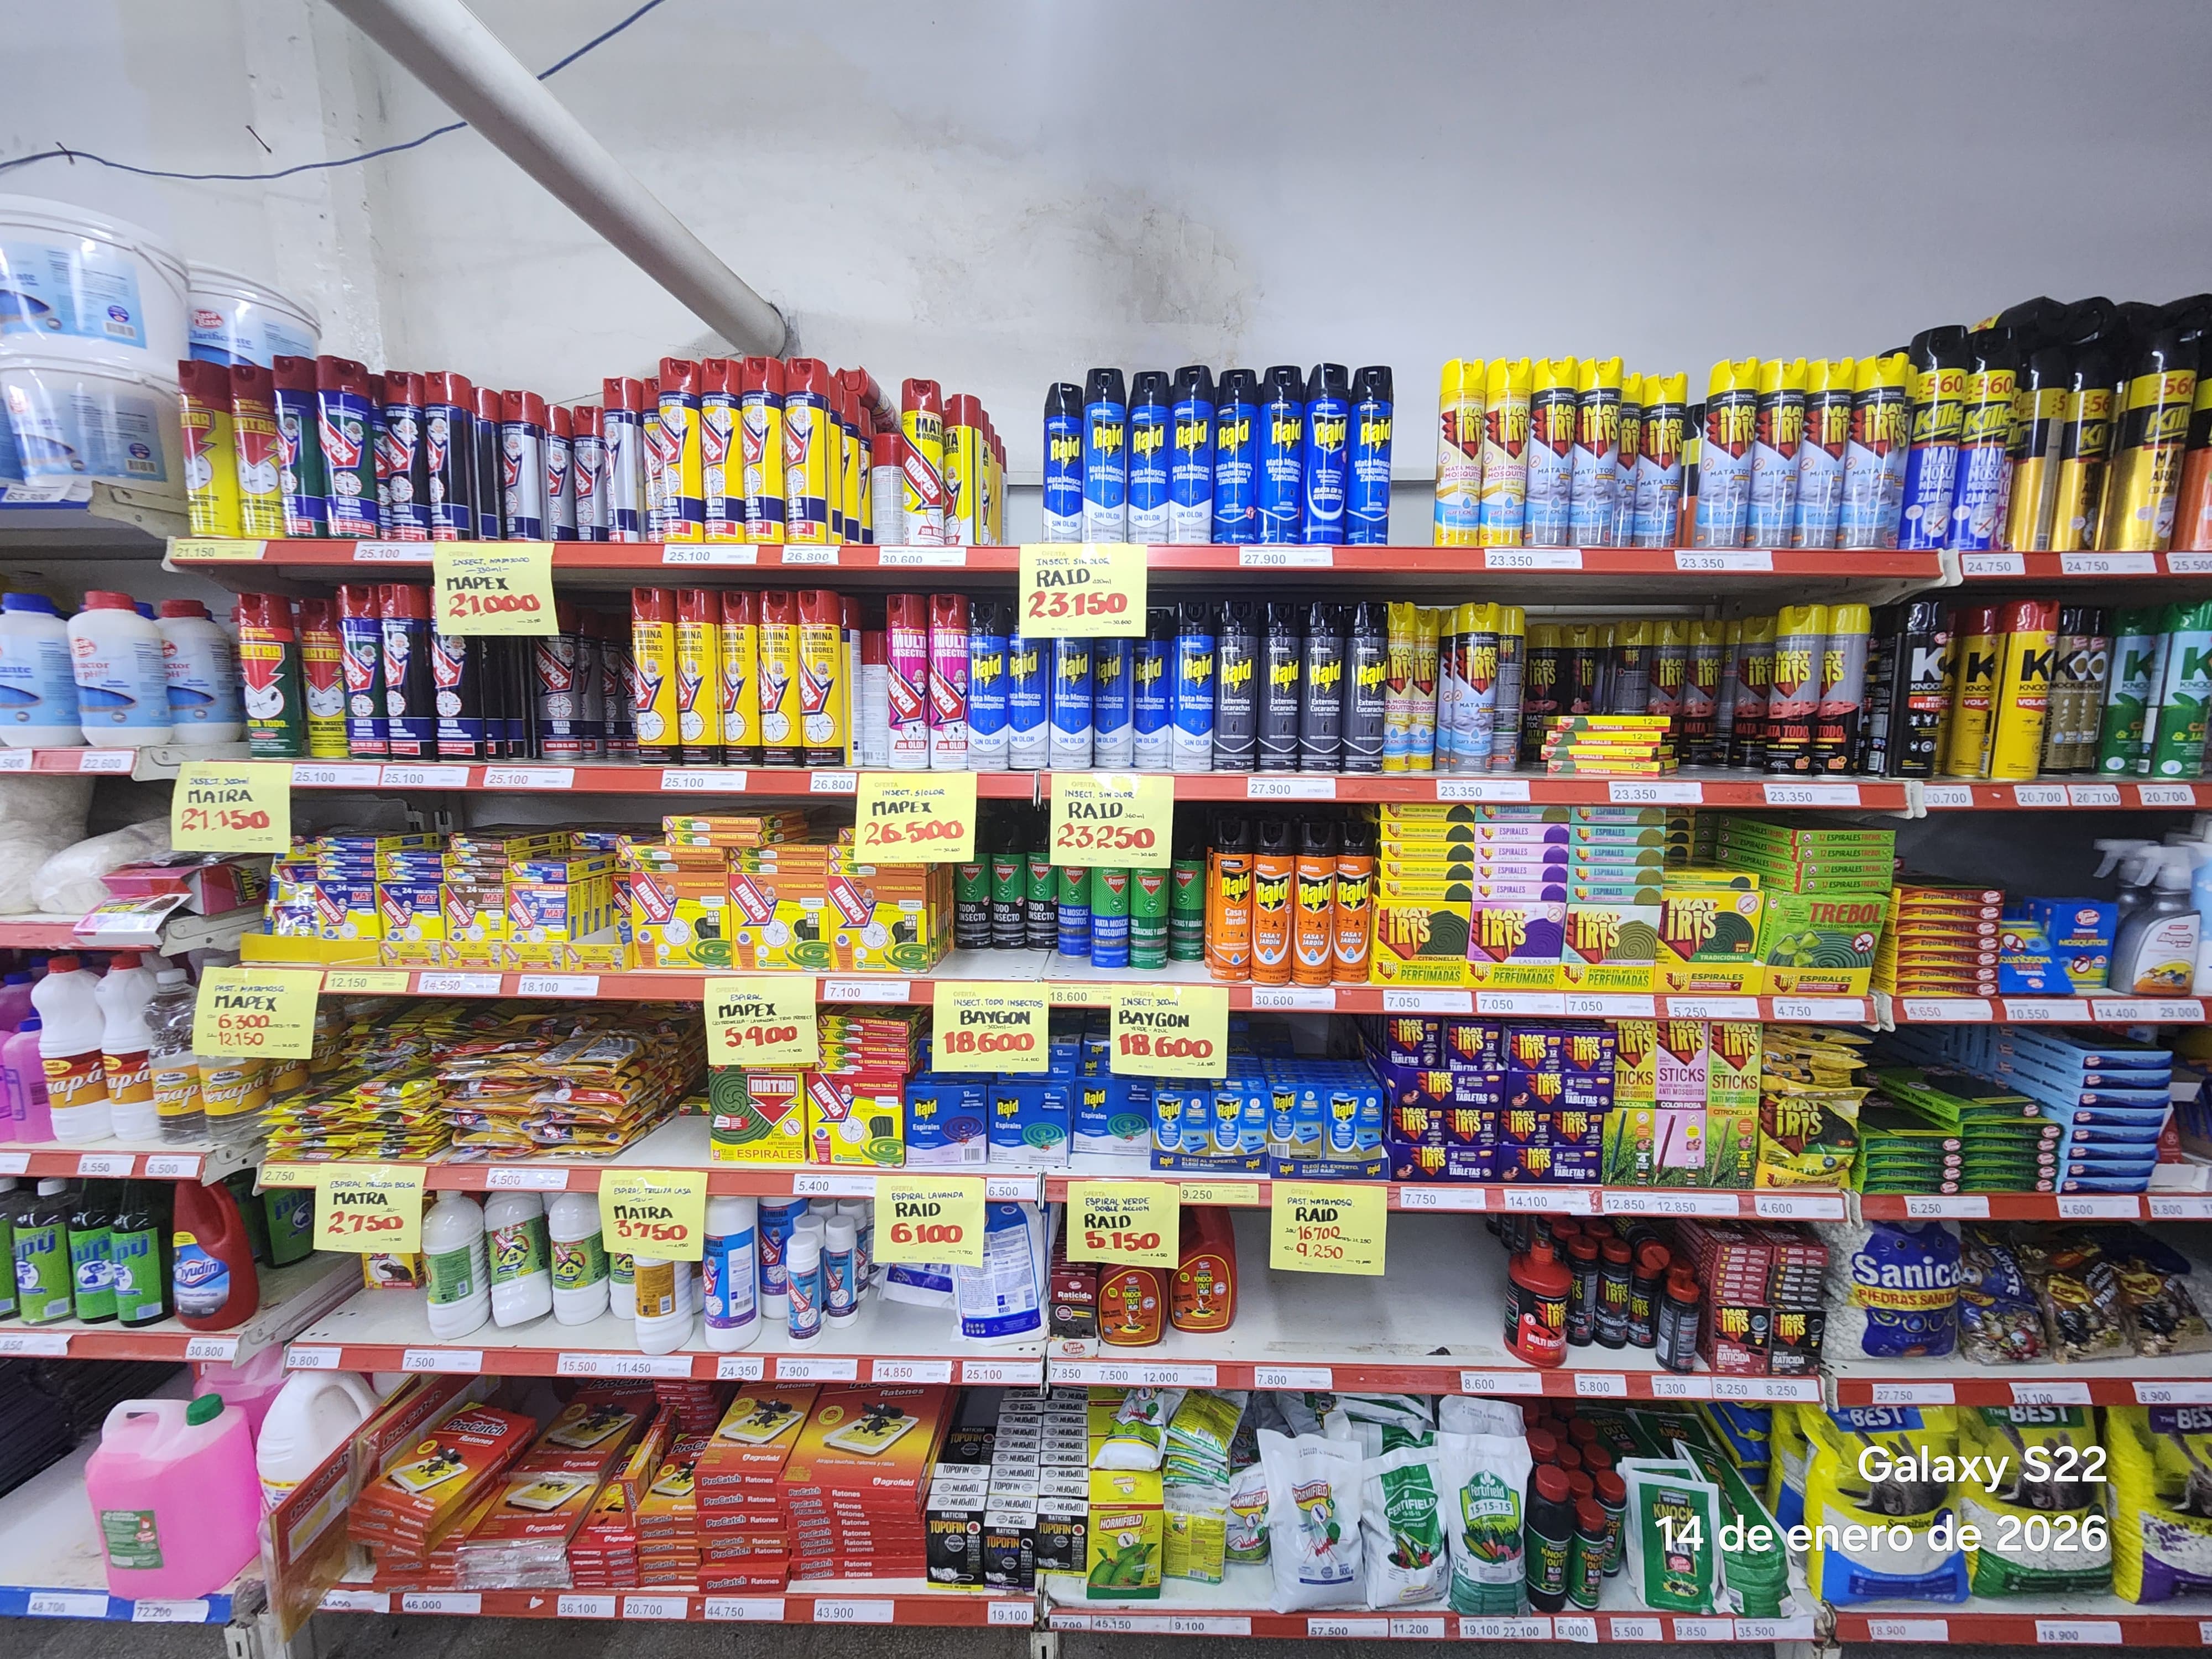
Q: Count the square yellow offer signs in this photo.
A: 14